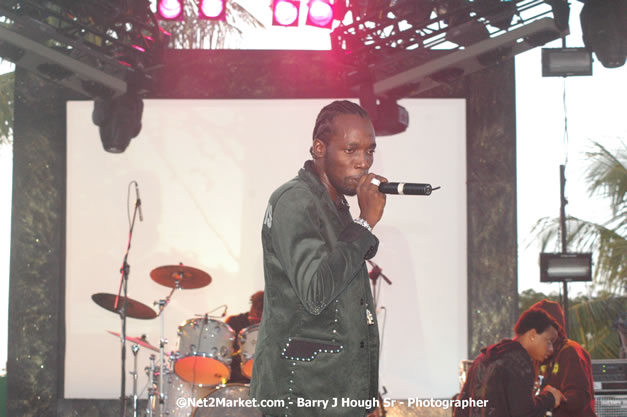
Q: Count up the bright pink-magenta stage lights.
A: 4